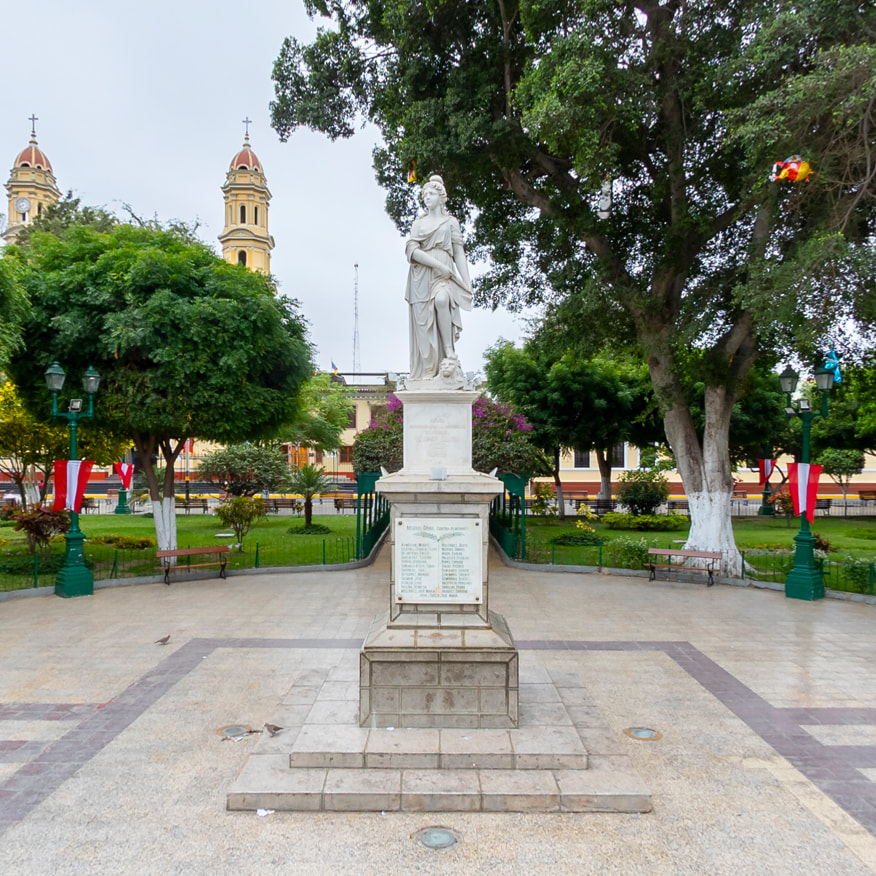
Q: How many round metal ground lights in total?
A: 3